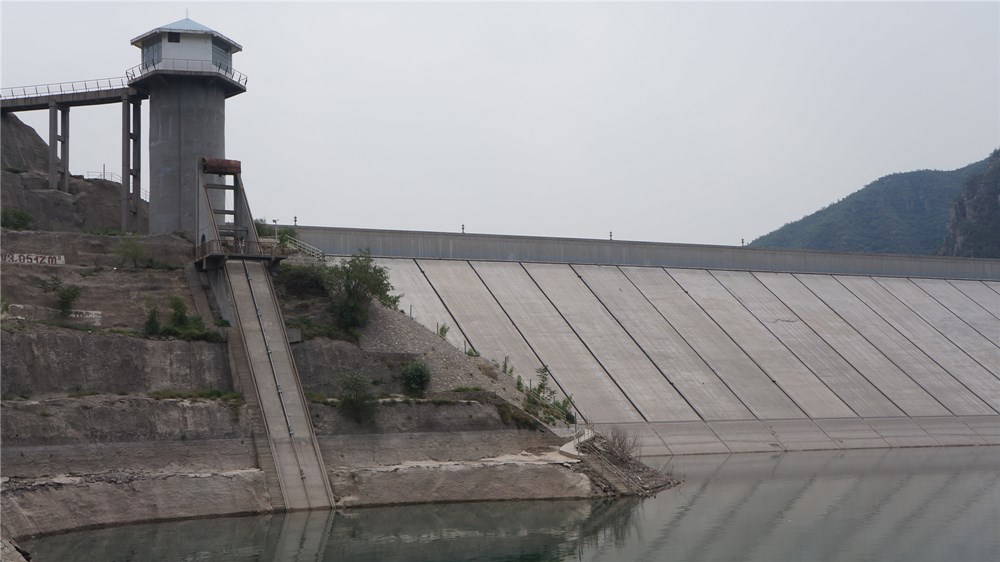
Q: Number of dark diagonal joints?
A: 14